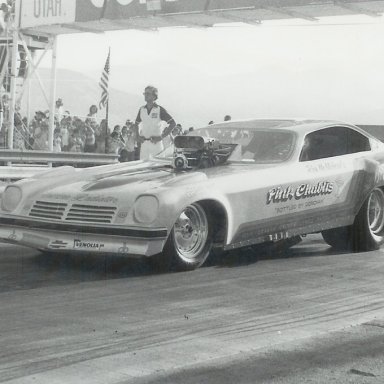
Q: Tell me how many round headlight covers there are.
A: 2